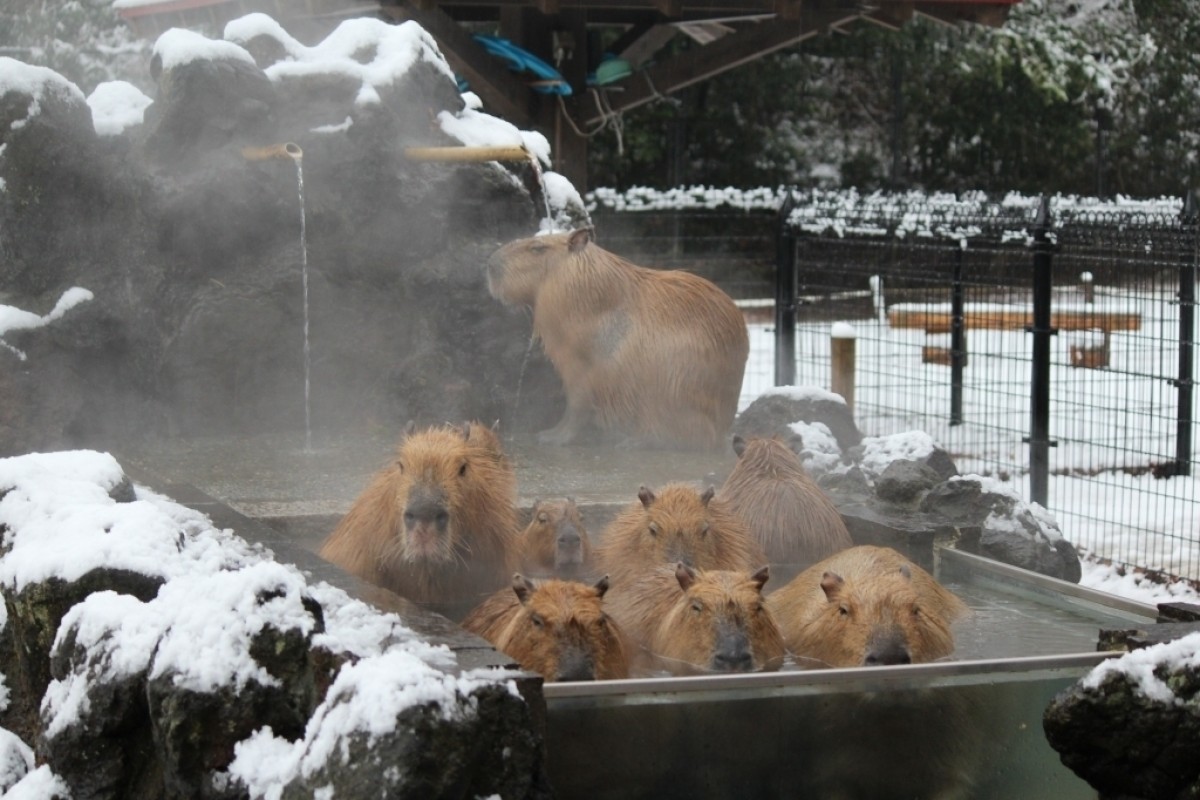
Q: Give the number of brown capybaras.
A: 8